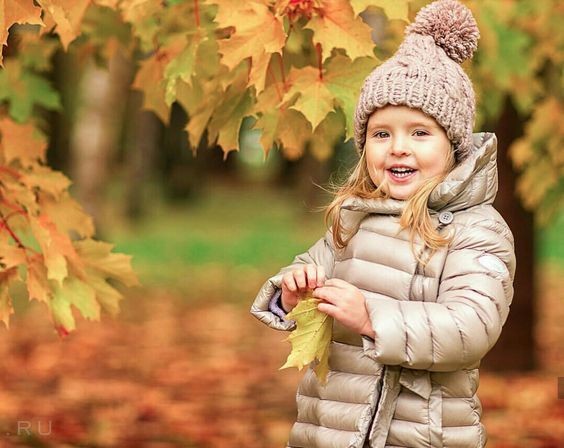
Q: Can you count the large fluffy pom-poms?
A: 1